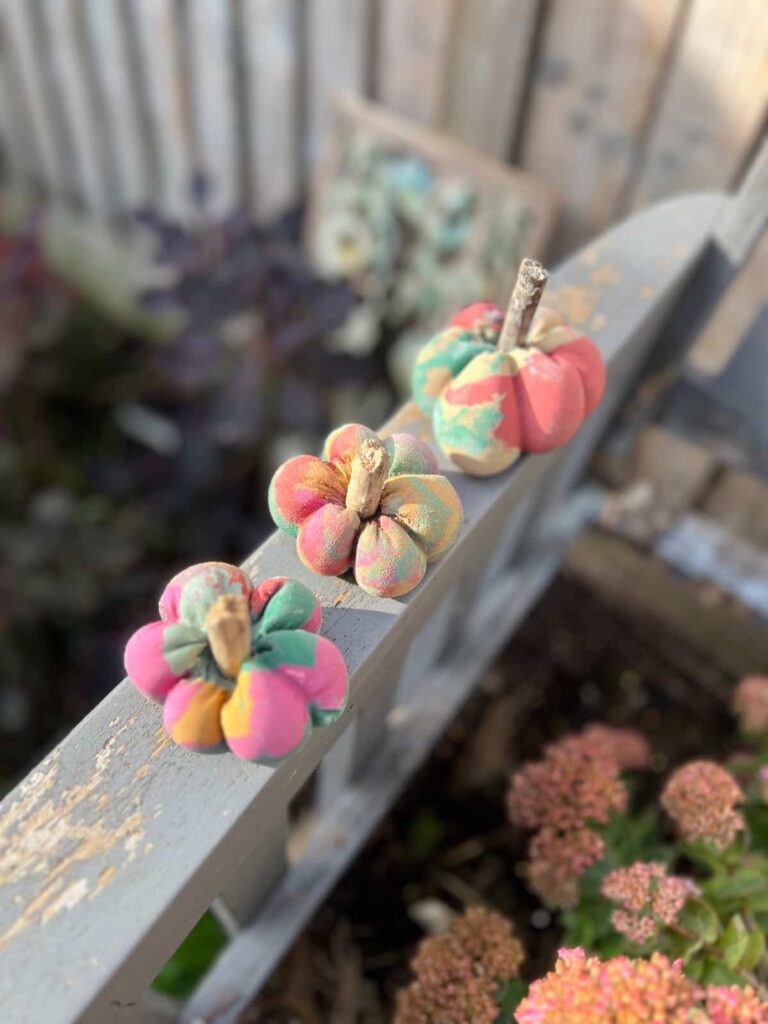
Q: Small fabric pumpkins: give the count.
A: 3